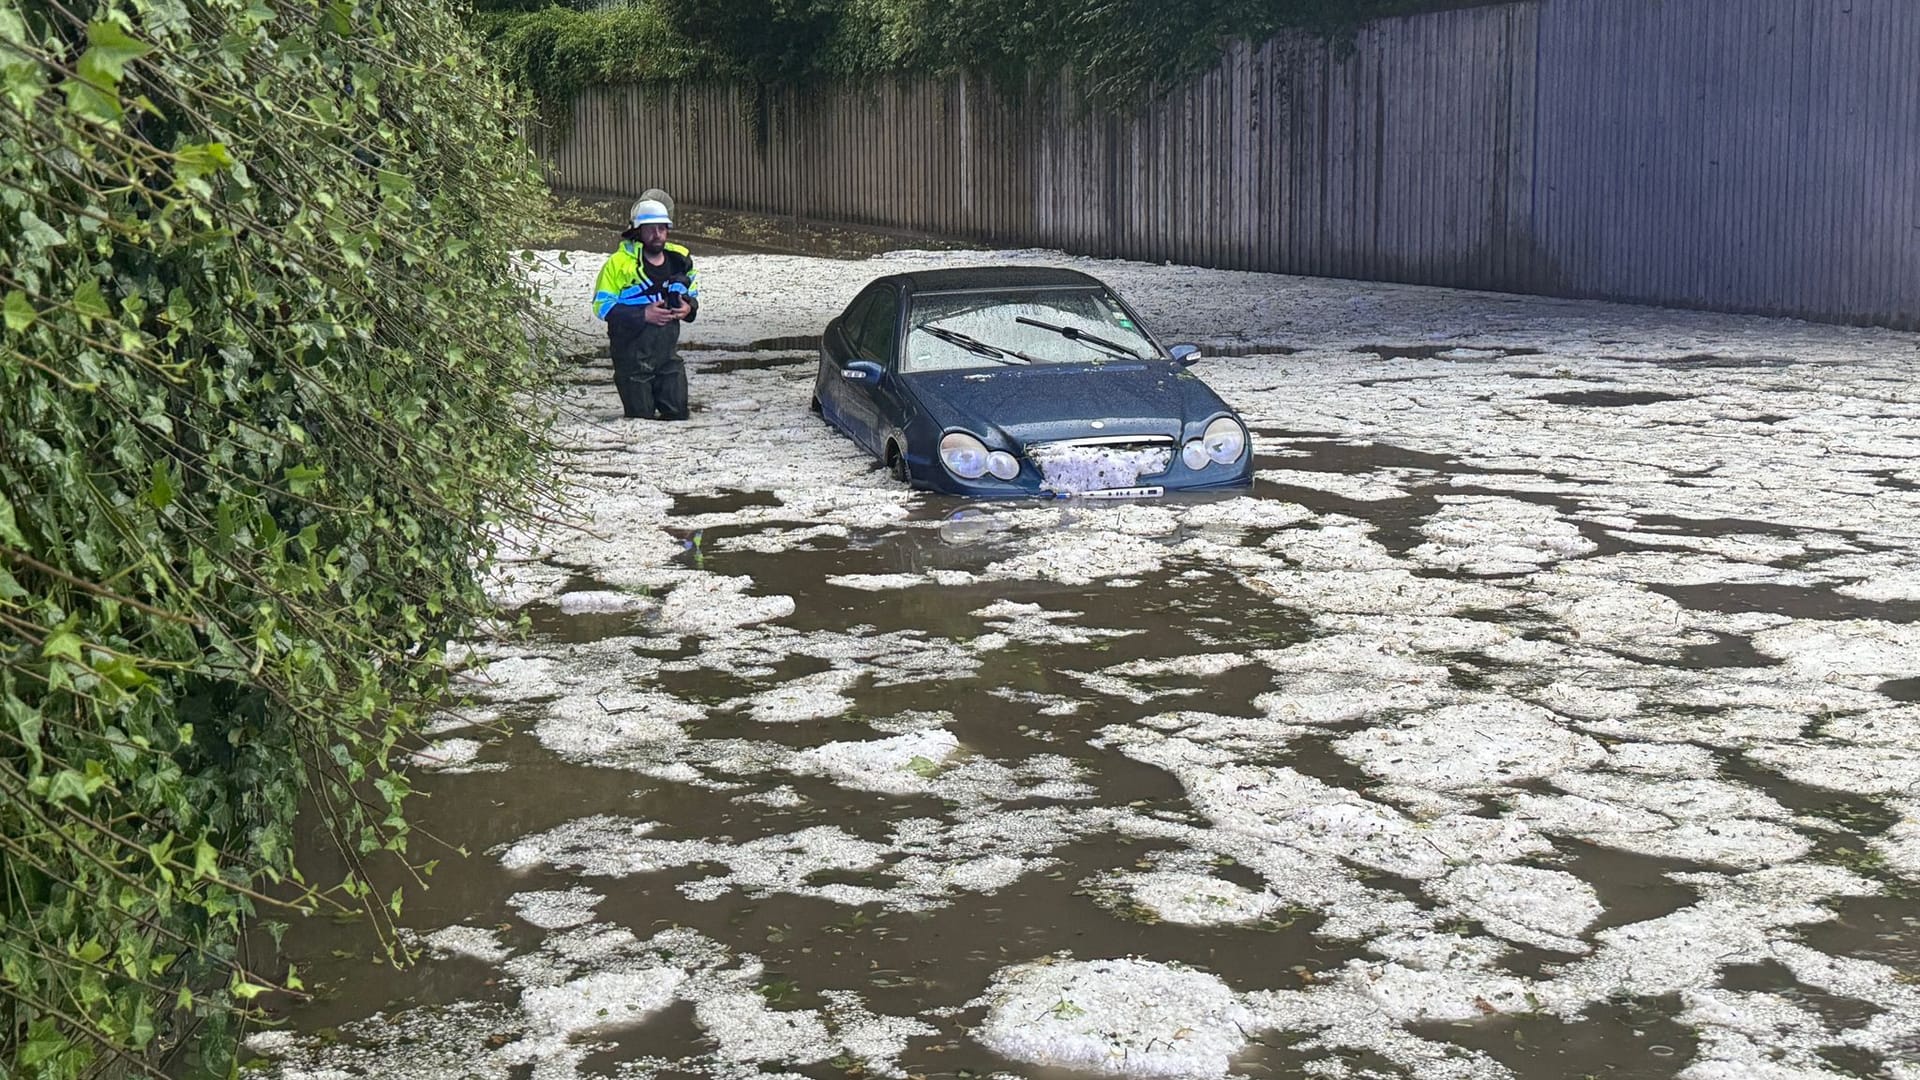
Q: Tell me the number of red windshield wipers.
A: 0